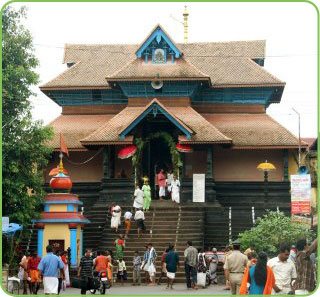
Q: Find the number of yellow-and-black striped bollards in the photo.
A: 0